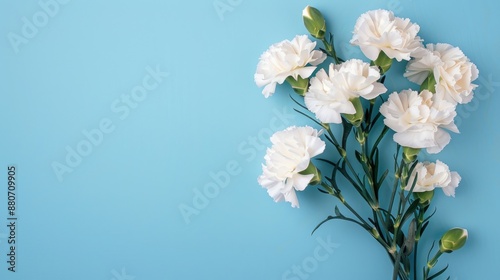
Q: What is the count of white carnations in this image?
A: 7